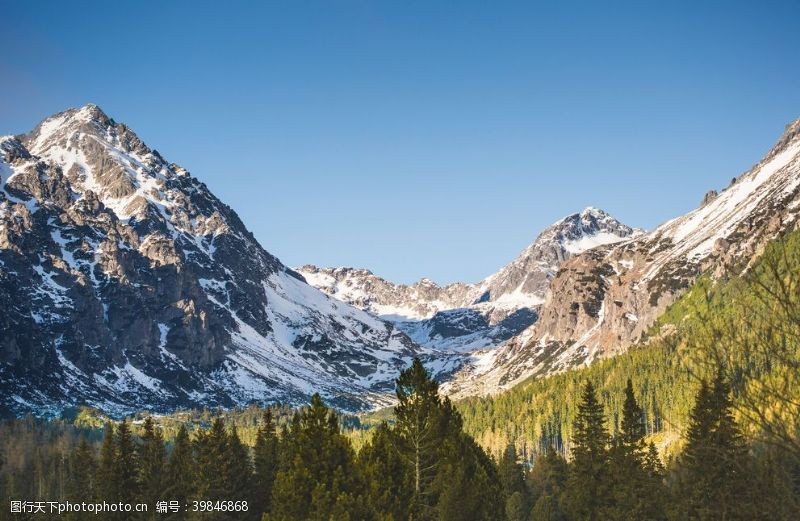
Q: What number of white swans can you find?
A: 0